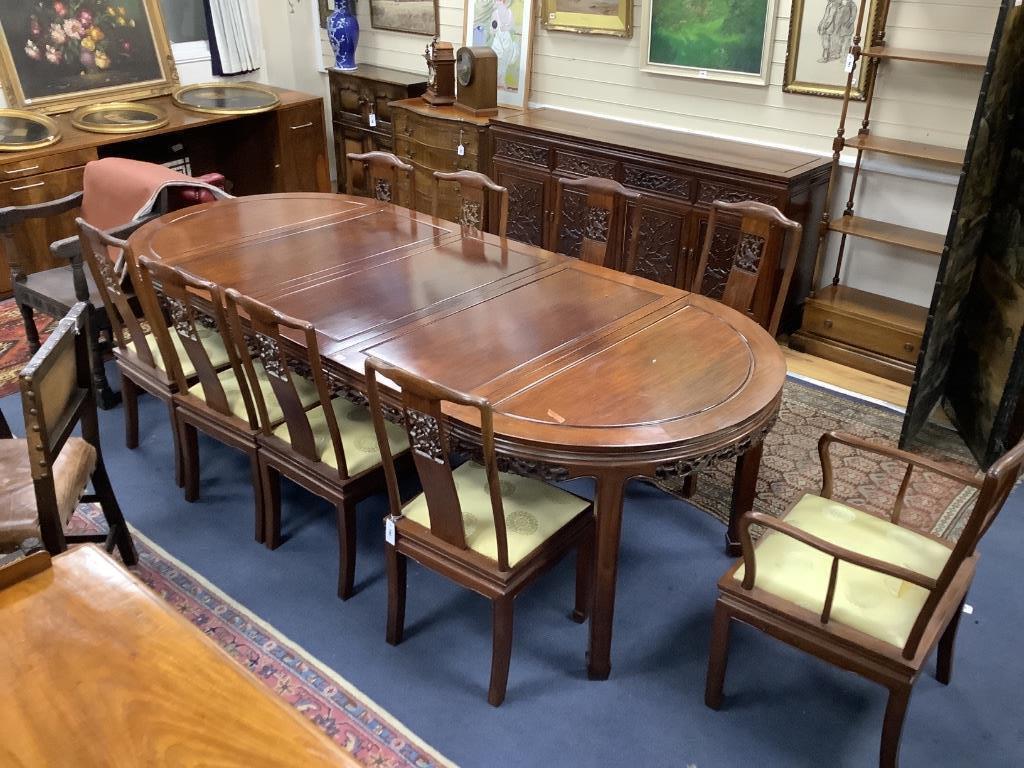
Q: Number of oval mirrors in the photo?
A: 3